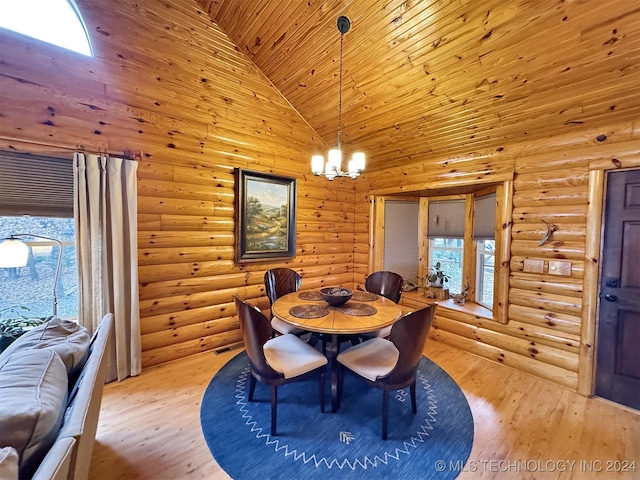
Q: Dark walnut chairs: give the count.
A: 4